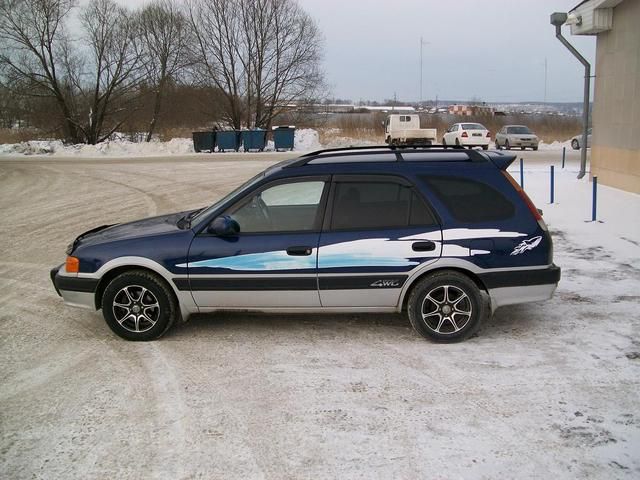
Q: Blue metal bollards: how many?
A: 4